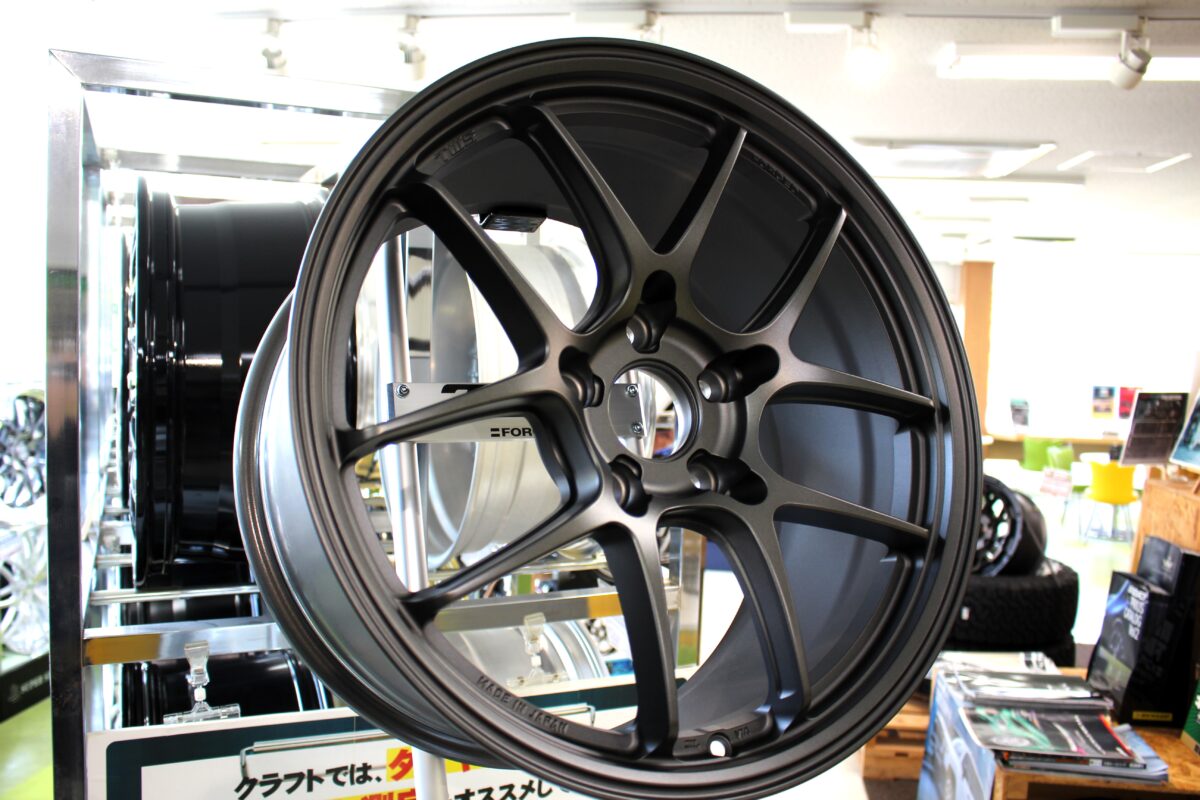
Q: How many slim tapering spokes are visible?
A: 10